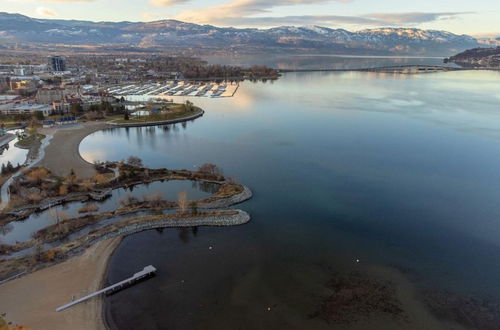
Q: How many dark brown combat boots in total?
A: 0